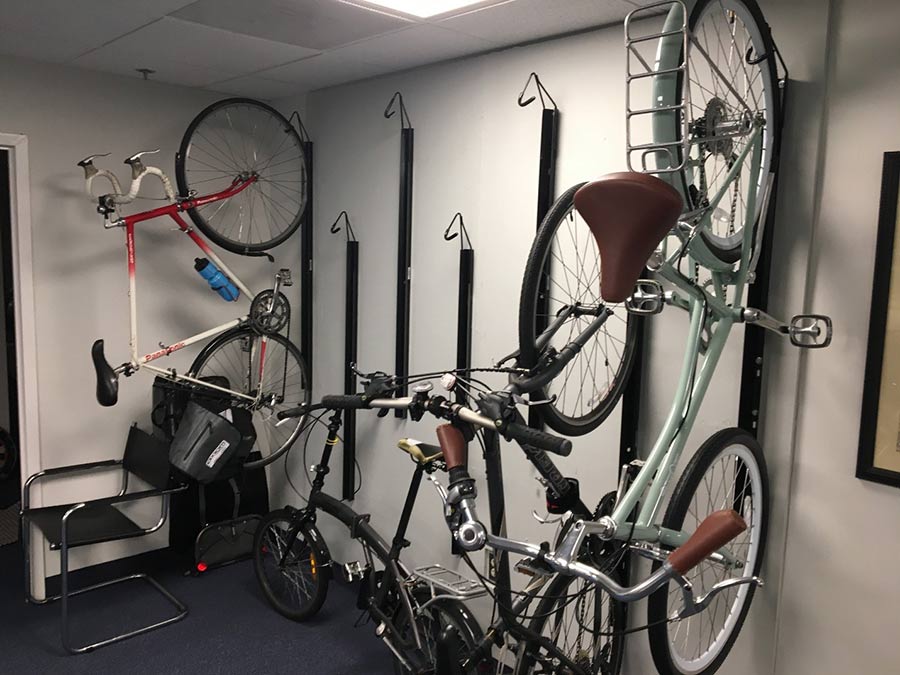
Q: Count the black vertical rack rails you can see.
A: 7